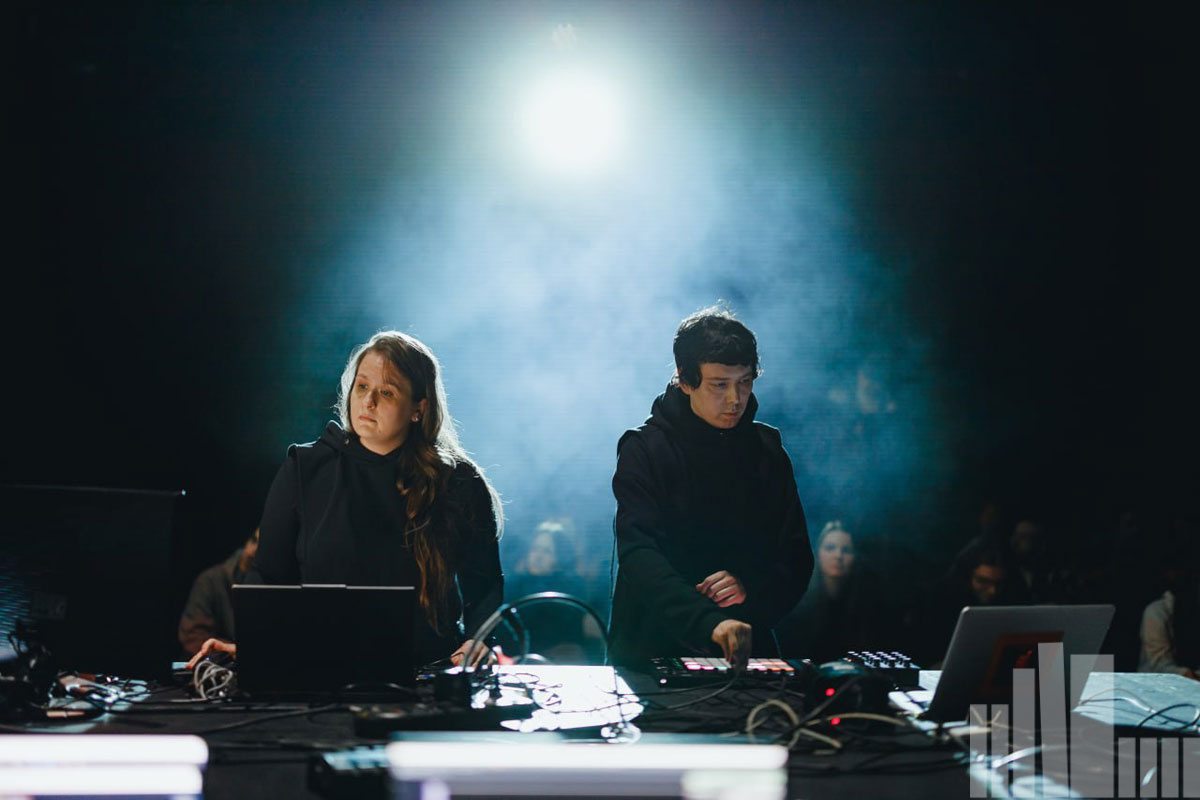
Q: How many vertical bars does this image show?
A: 9